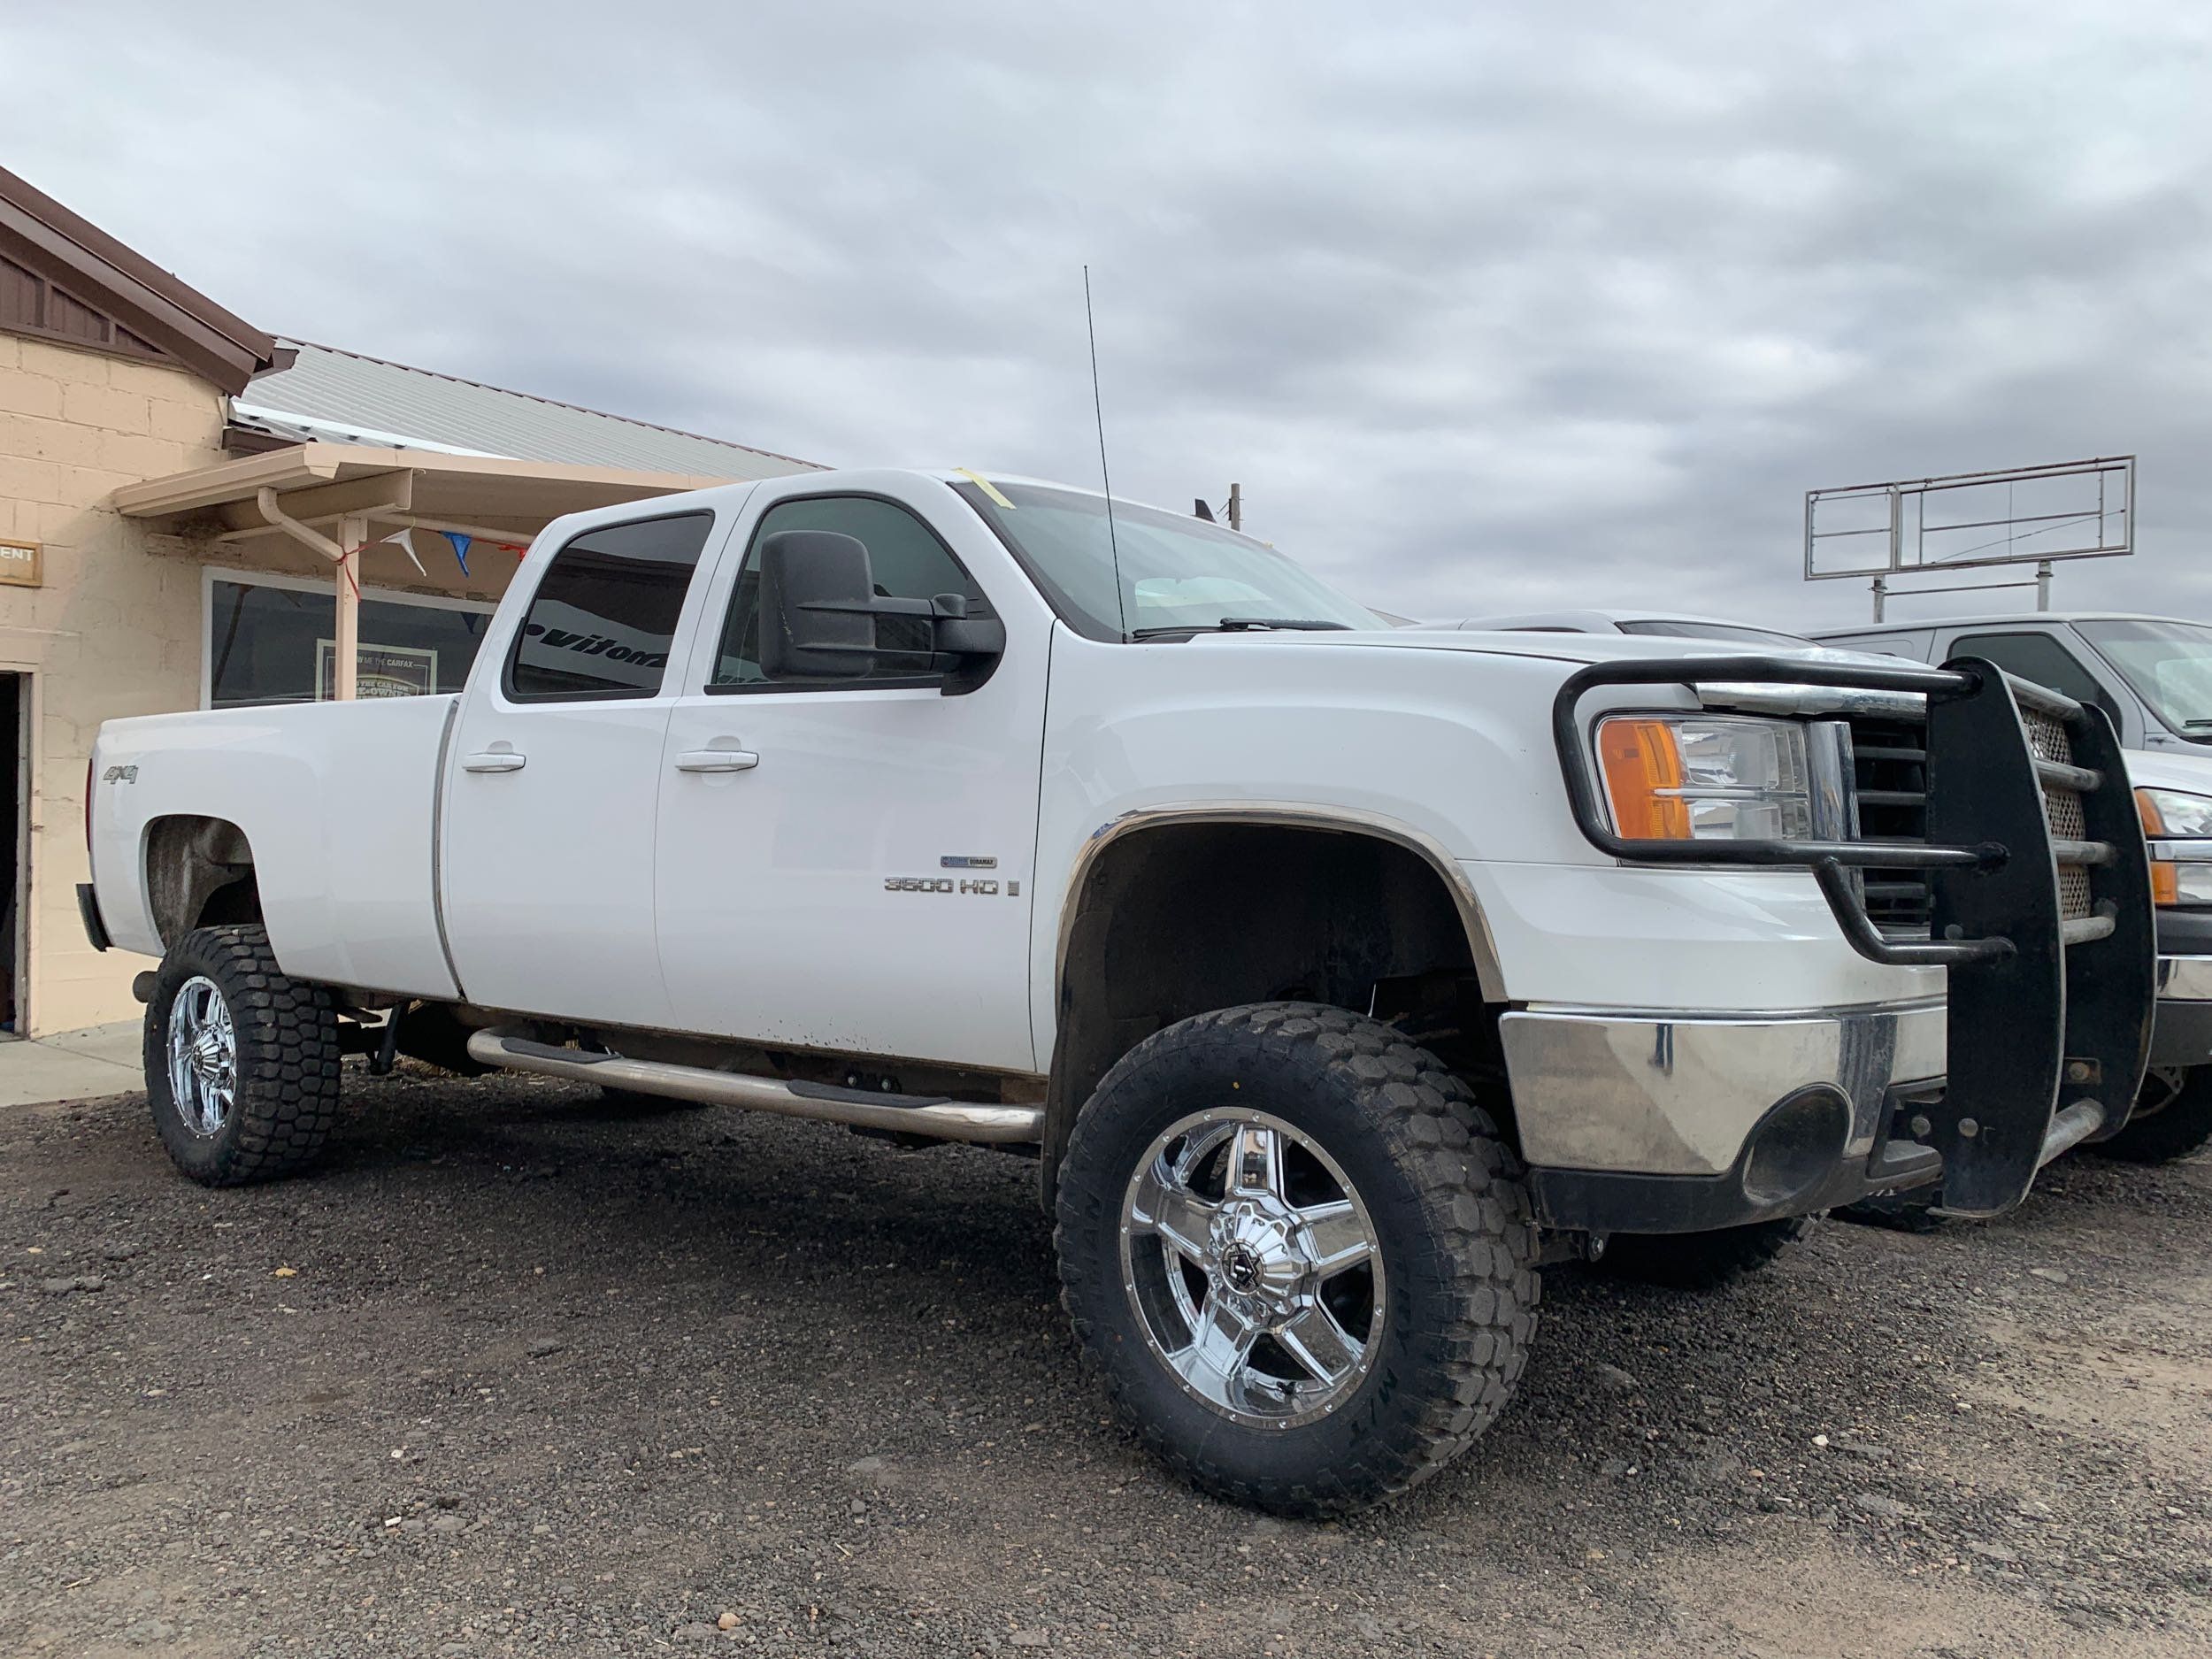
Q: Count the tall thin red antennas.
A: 0